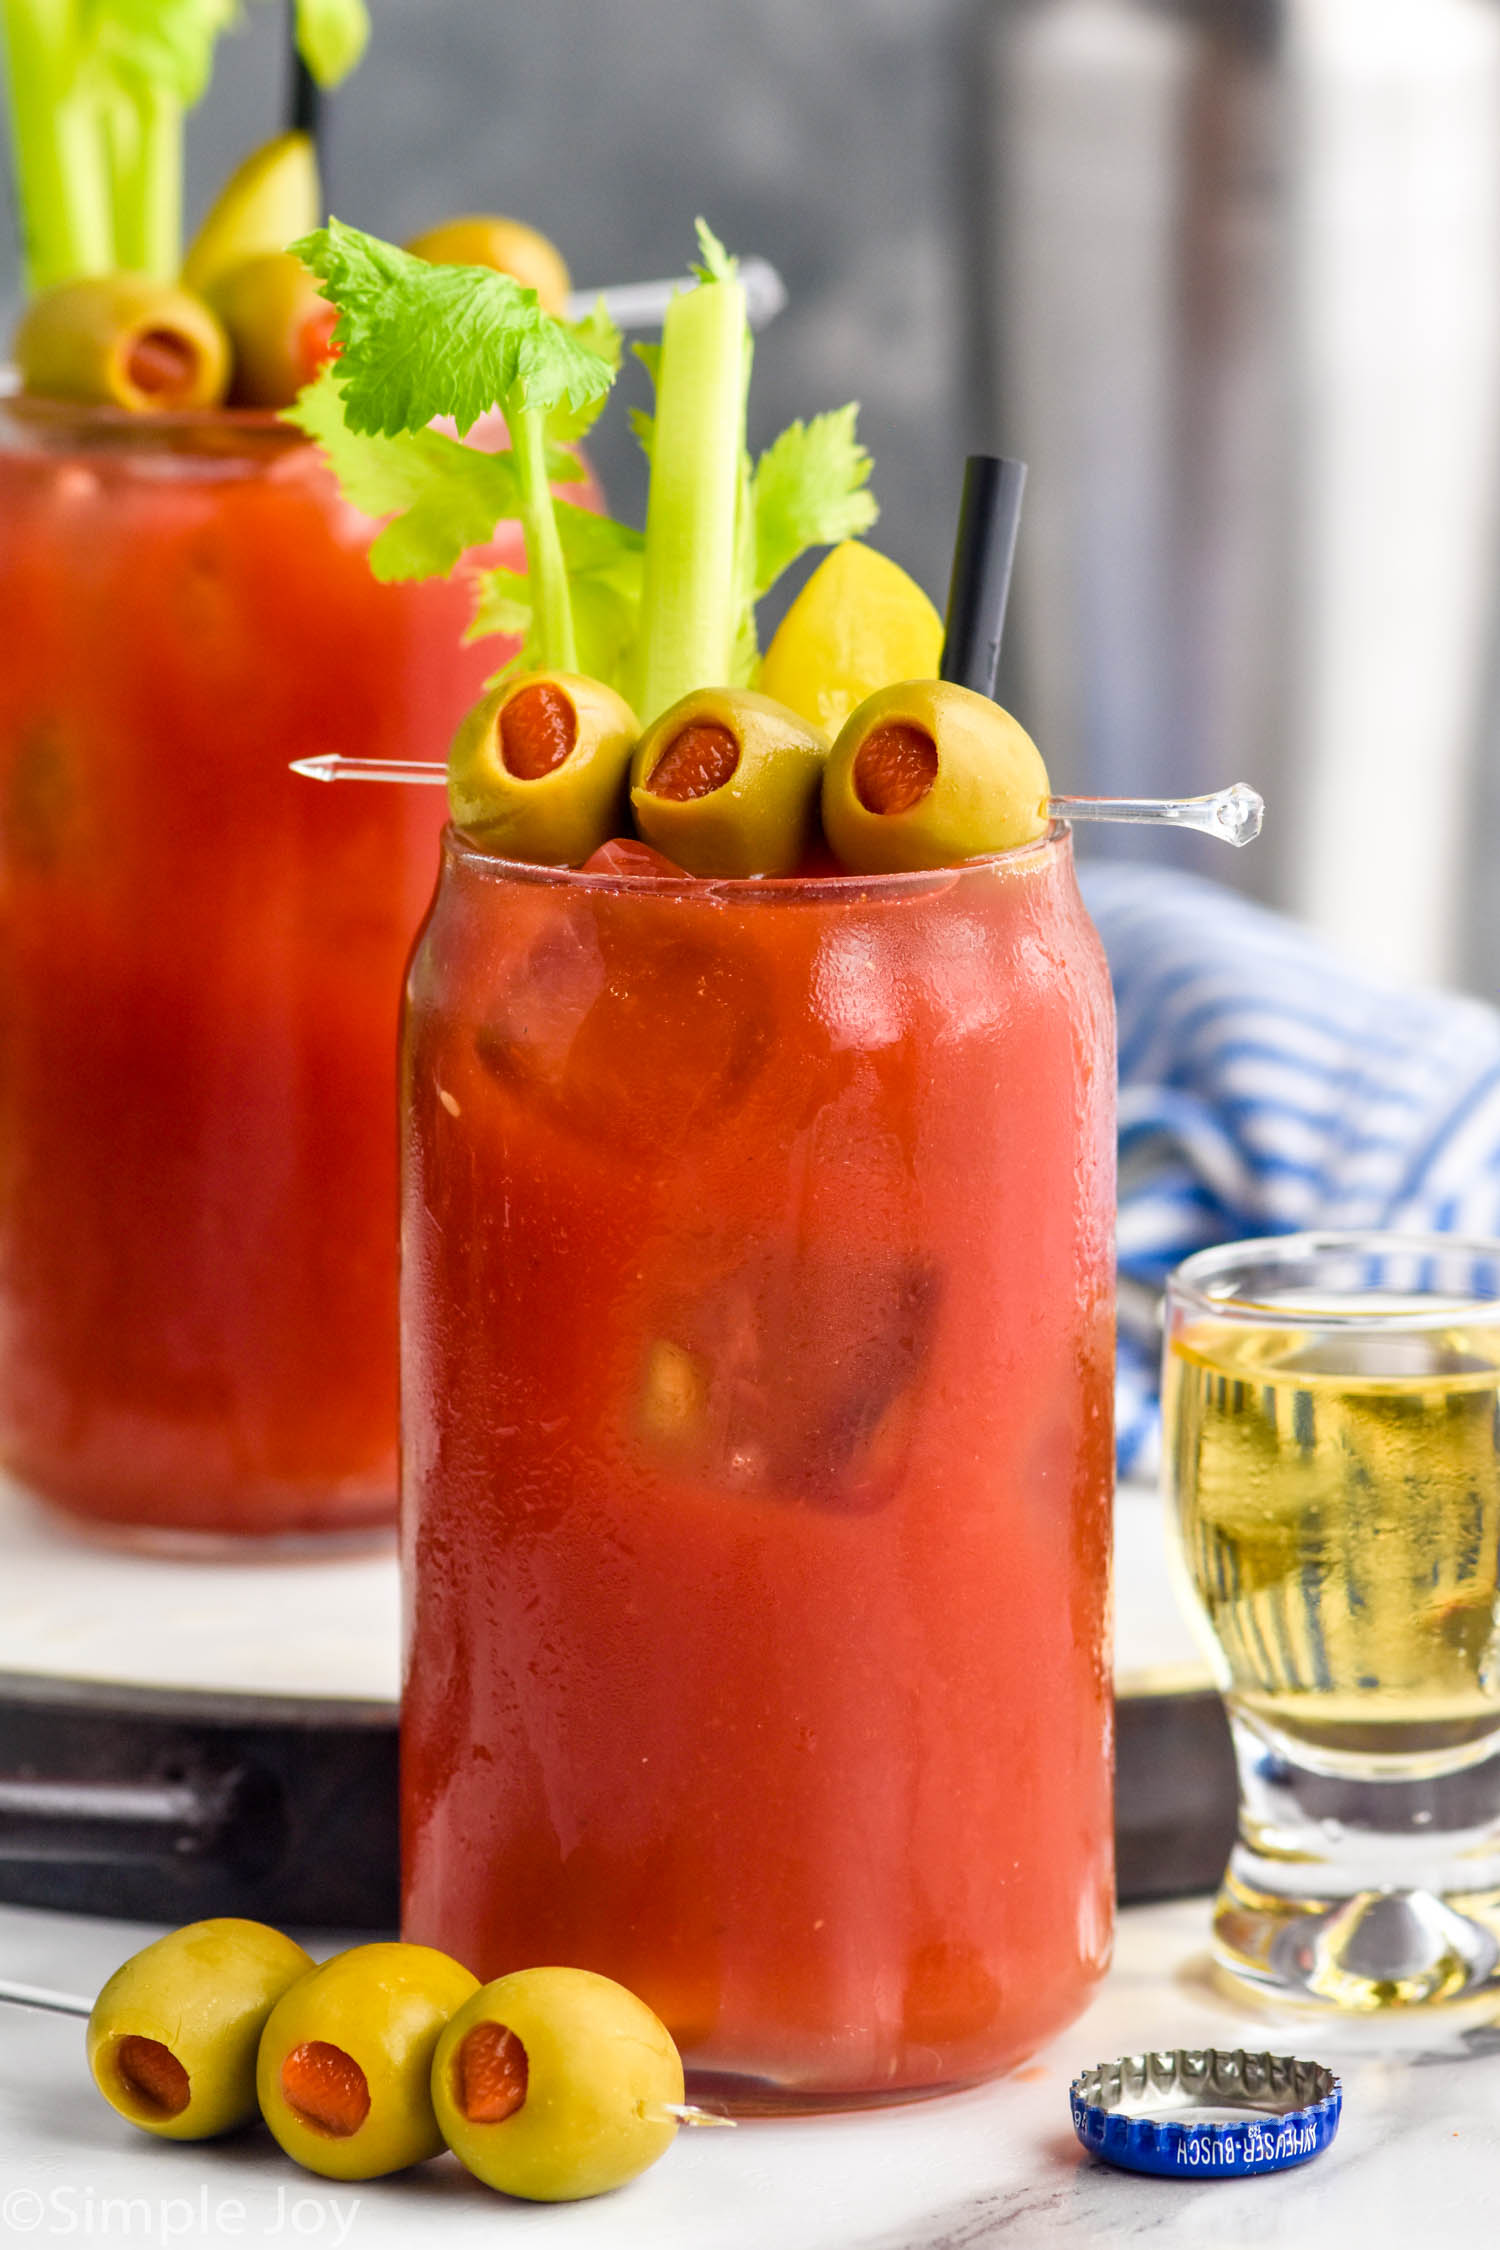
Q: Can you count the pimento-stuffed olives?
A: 9